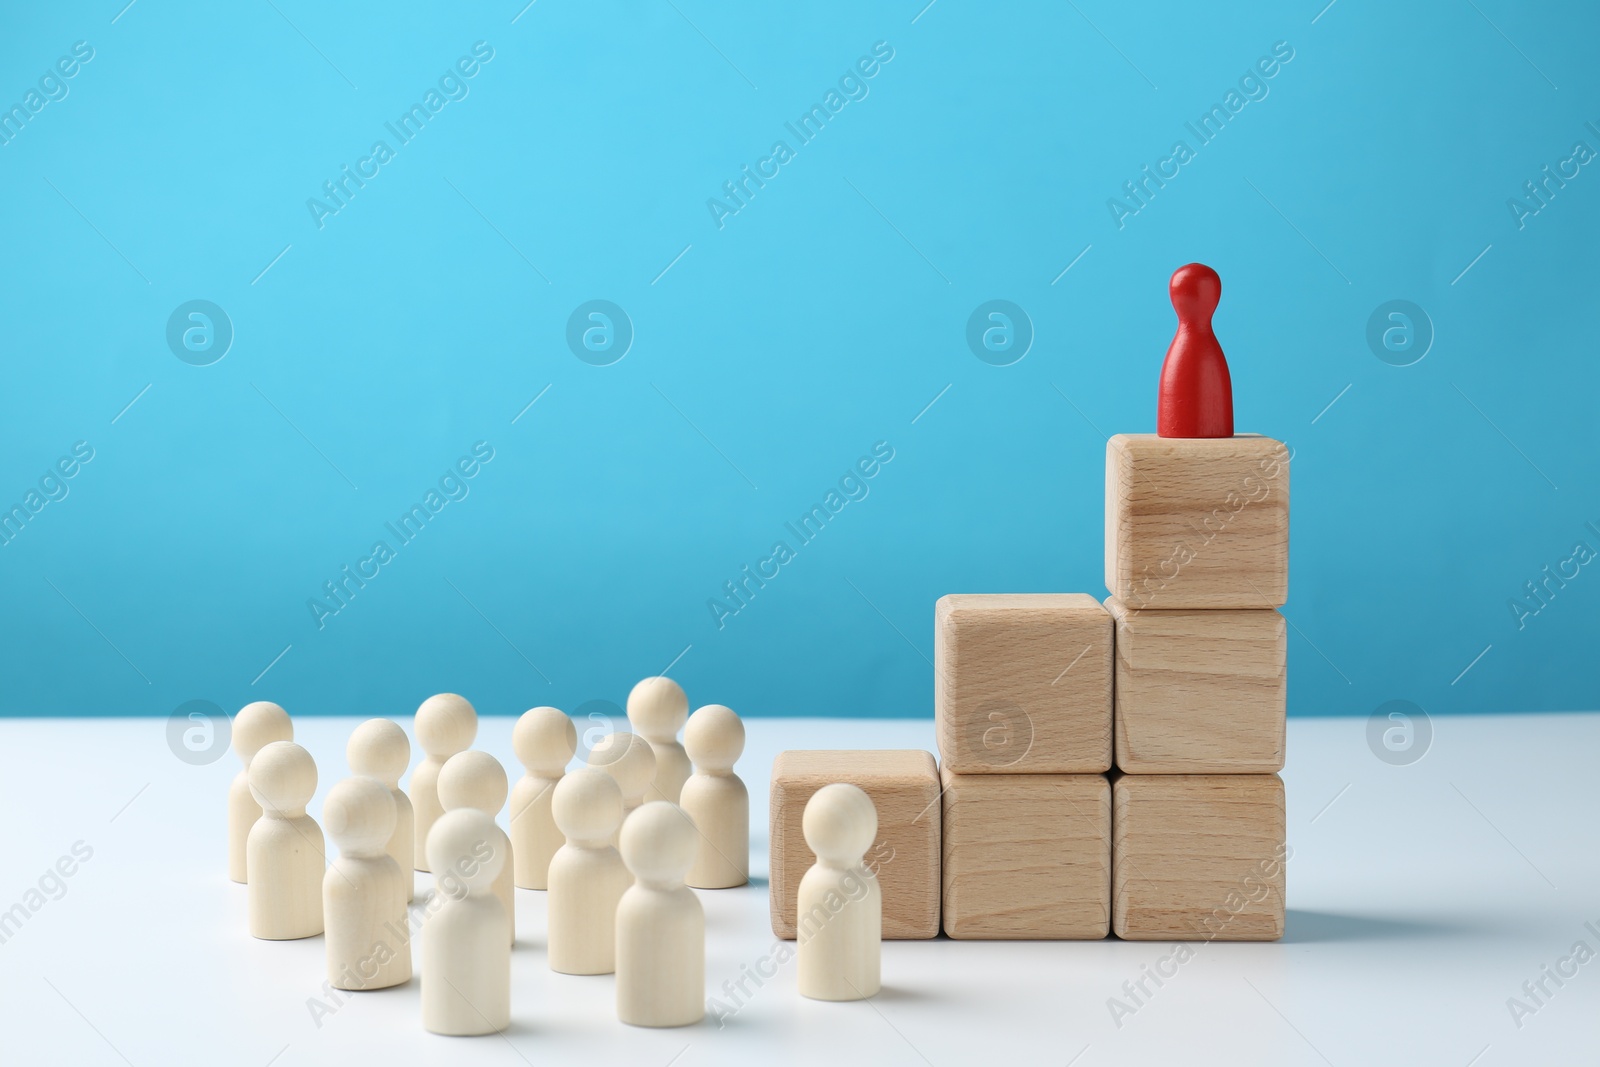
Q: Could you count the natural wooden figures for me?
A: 14